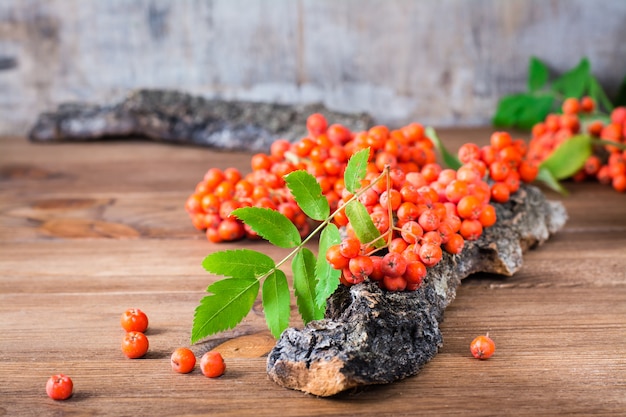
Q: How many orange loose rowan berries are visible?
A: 6